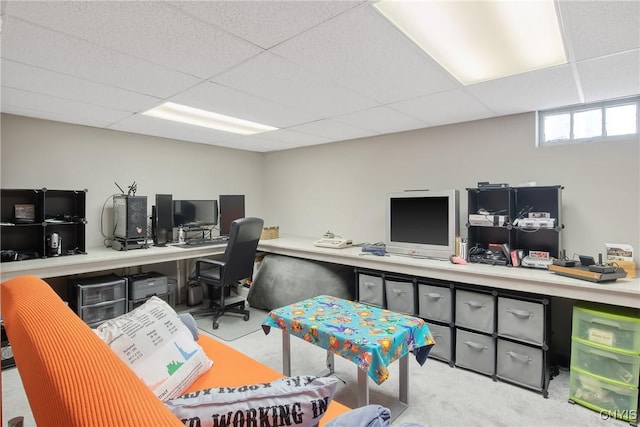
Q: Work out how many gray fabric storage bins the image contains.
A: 8